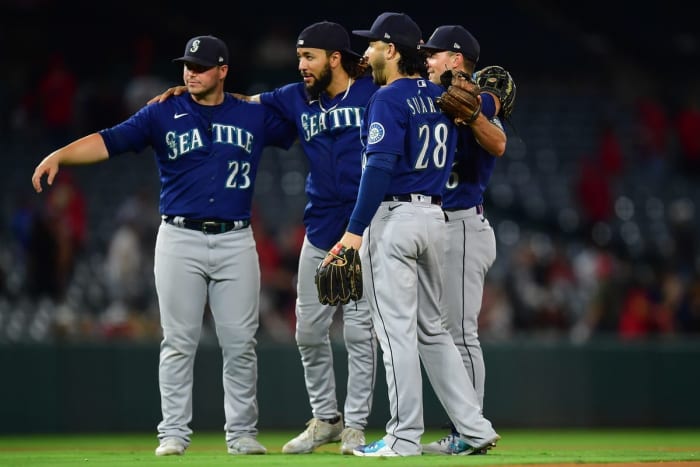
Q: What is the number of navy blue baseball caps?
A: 4